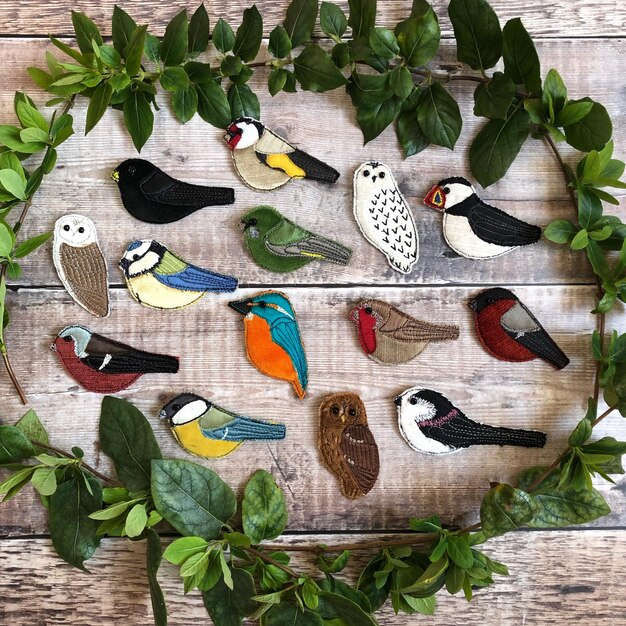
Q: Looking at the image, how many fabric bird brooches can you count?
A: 14